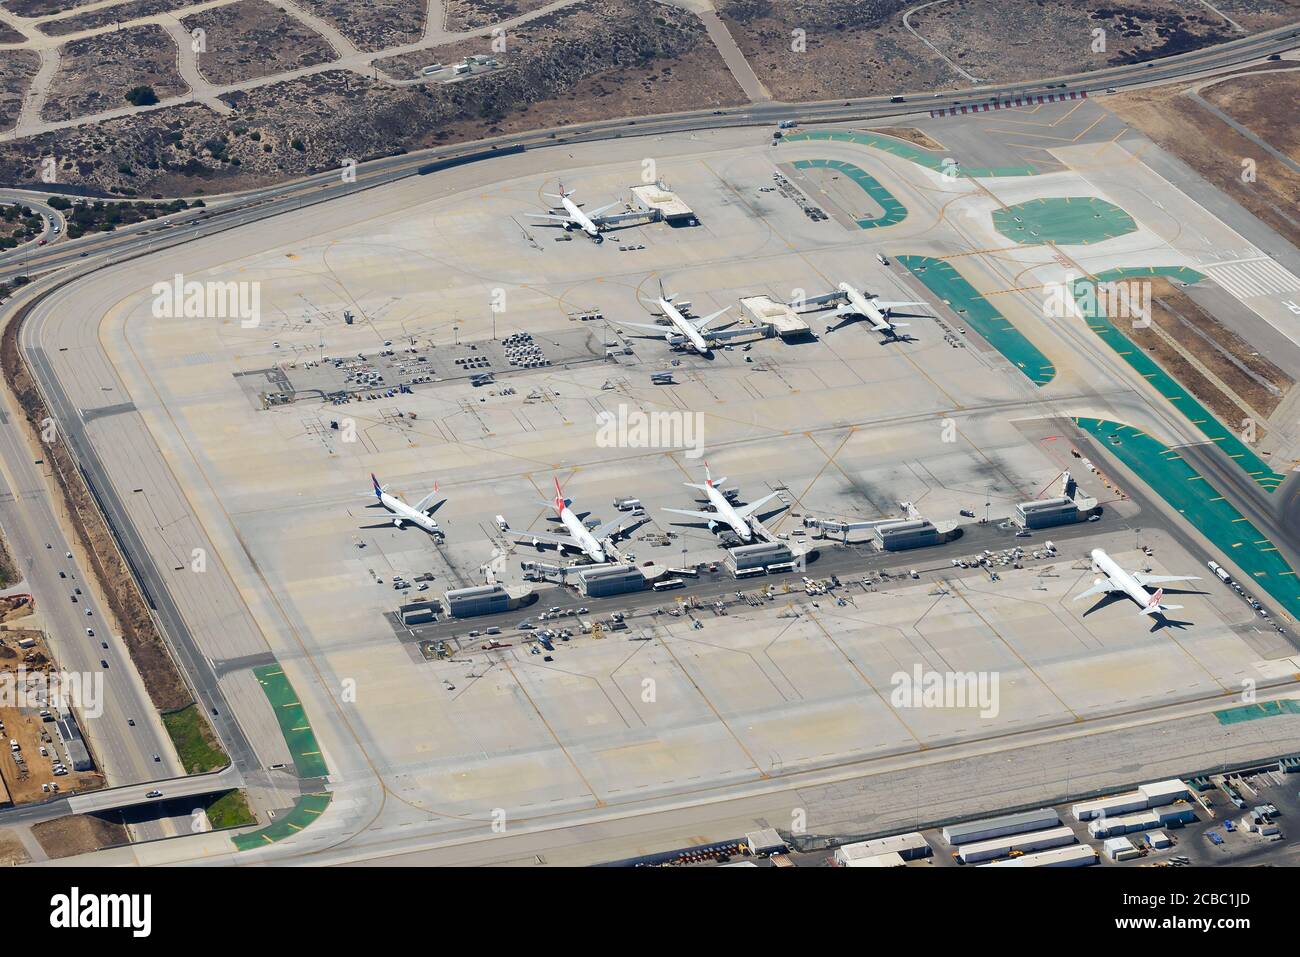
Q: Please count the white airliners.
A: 7